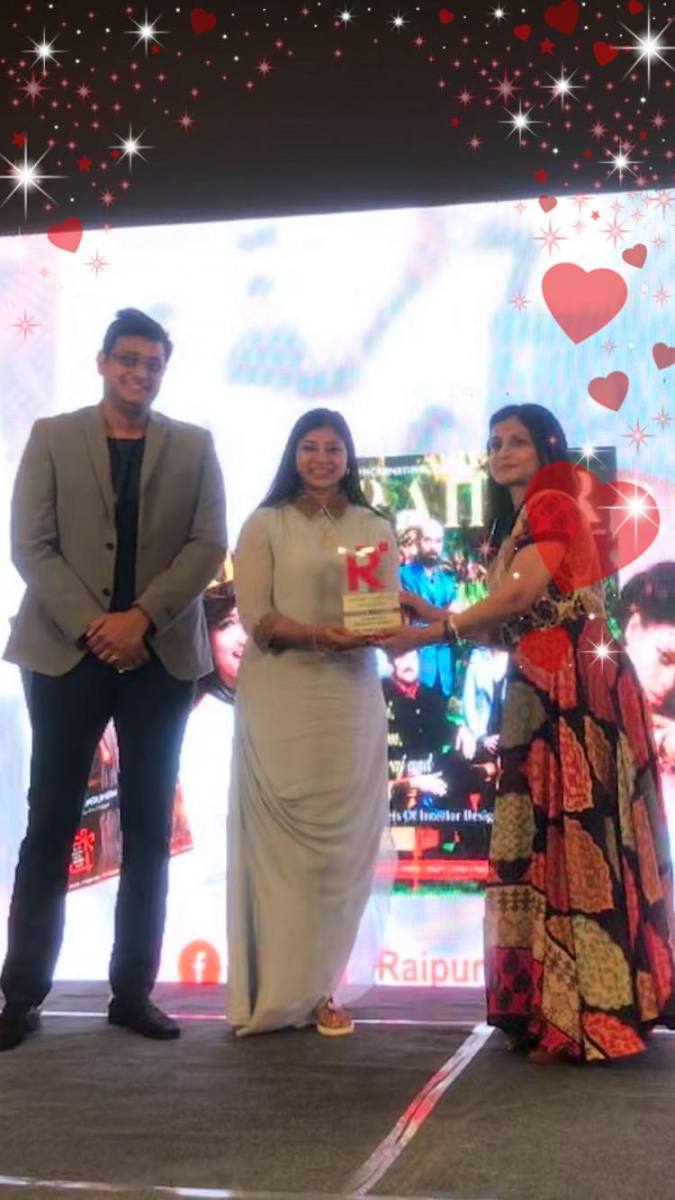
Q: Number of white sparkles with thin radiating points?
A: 14